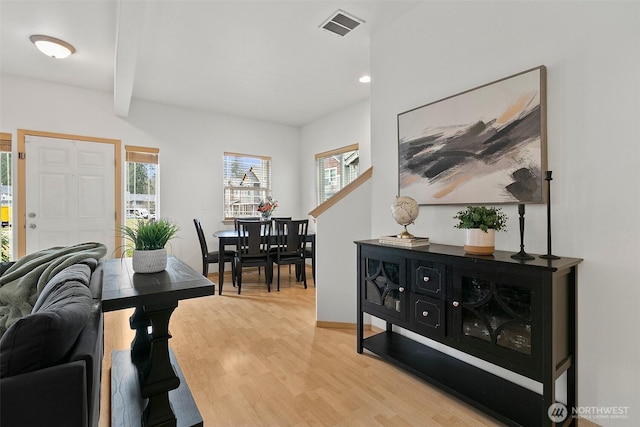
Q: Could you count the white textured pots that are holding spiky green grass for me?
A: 1